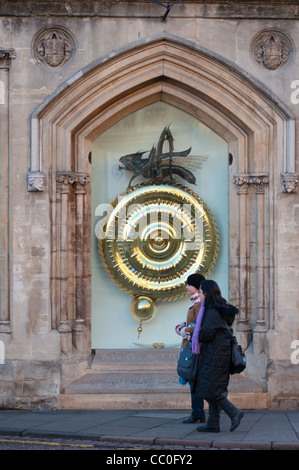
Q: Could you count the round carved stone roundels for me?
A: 2